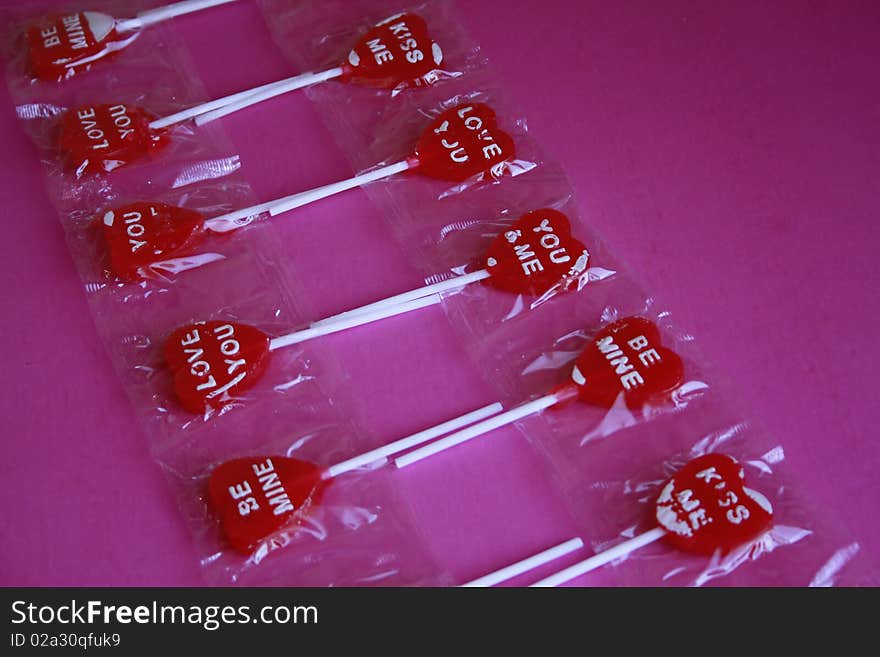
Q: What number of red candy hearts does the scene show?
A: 10